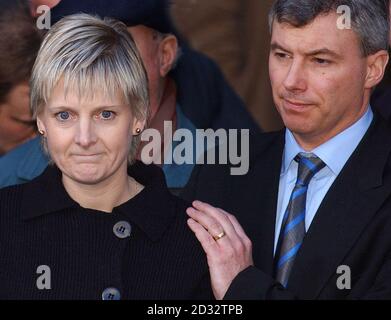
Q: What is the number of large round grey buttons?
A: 2